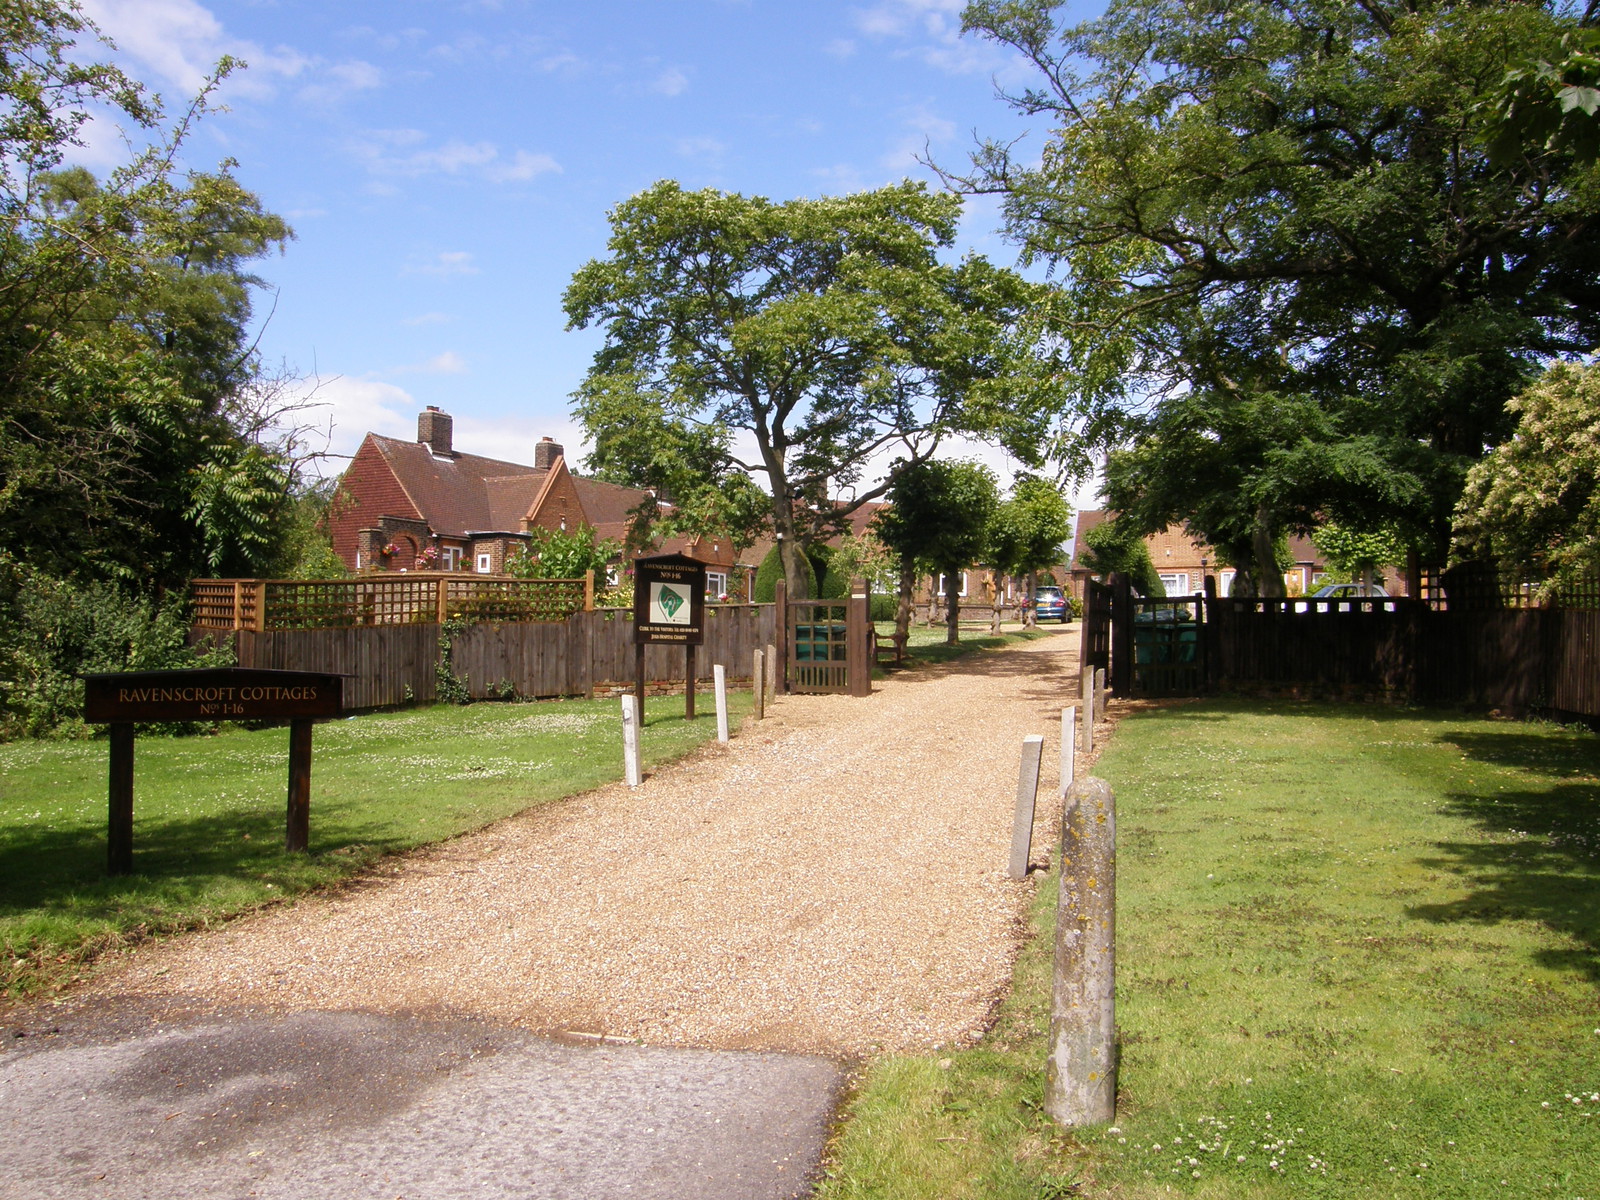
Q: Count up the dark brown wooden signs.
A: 2